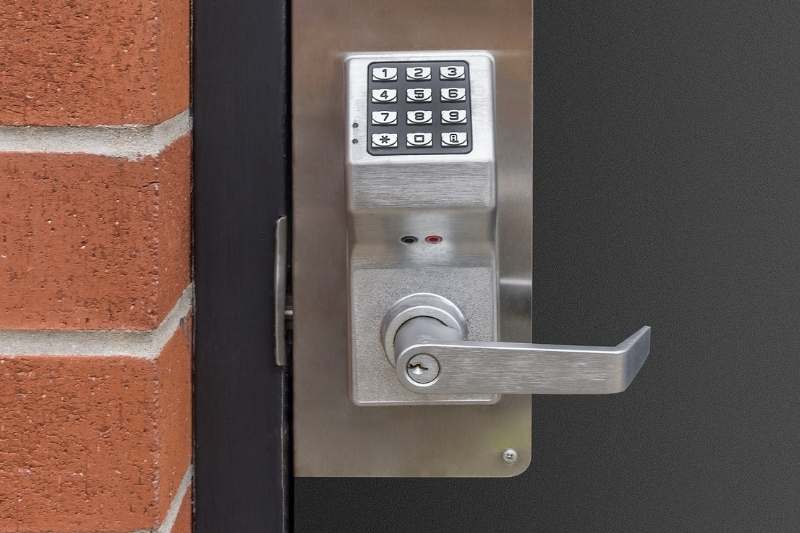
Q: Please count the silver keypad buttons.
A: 12